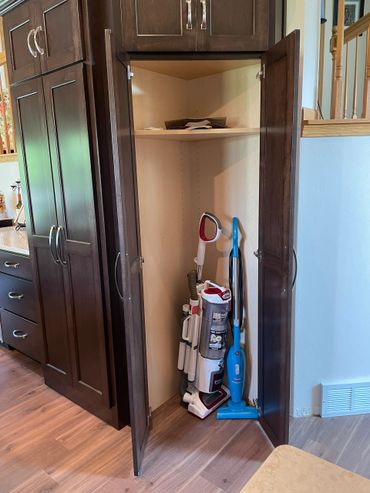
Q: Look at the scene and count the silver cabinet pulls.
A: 11